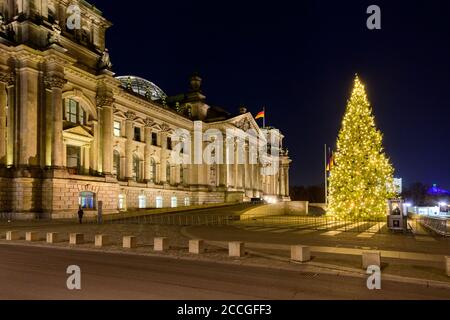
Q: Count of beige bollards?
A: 12